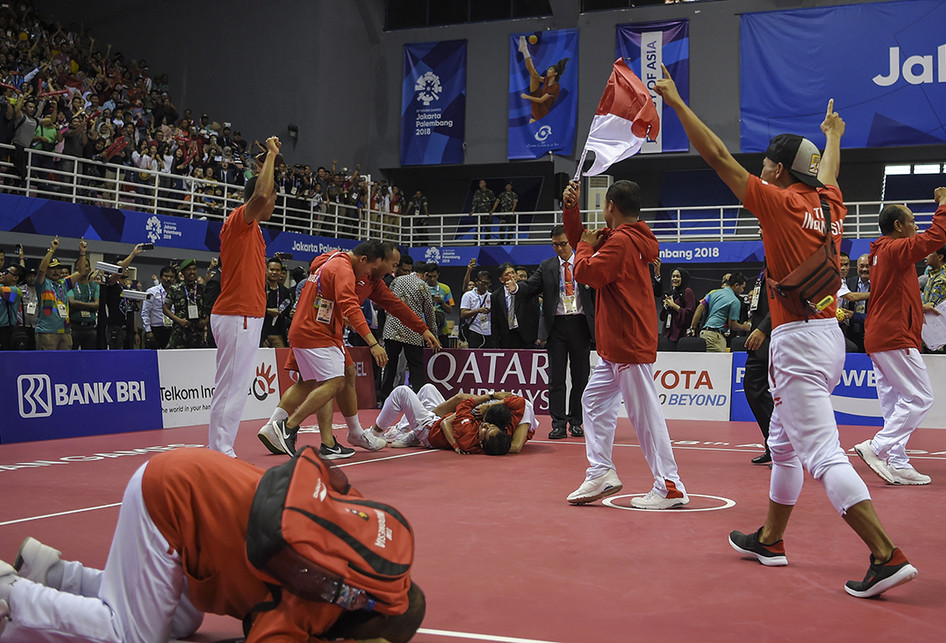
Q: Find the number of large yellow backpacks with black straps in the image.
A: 0